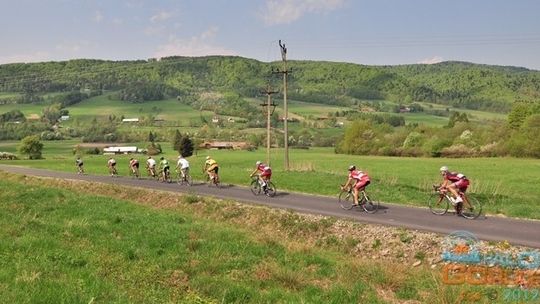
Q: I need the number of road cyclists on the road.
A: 10